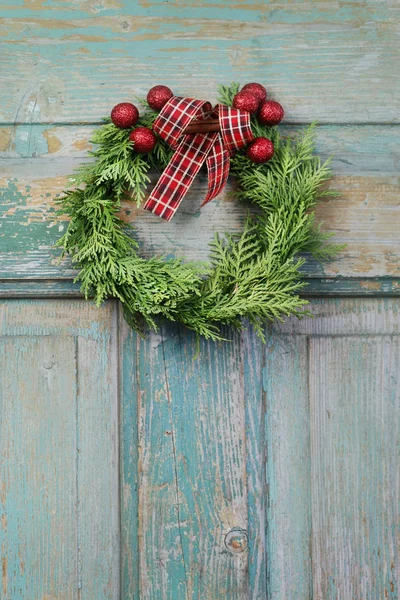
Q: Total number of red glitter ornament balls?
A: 7